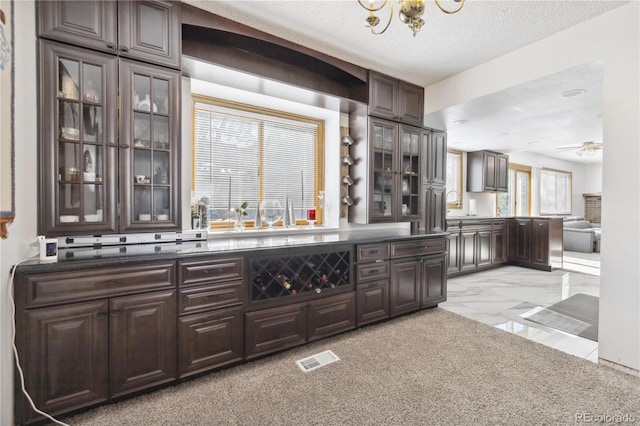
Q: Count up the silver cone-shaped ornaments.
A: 3